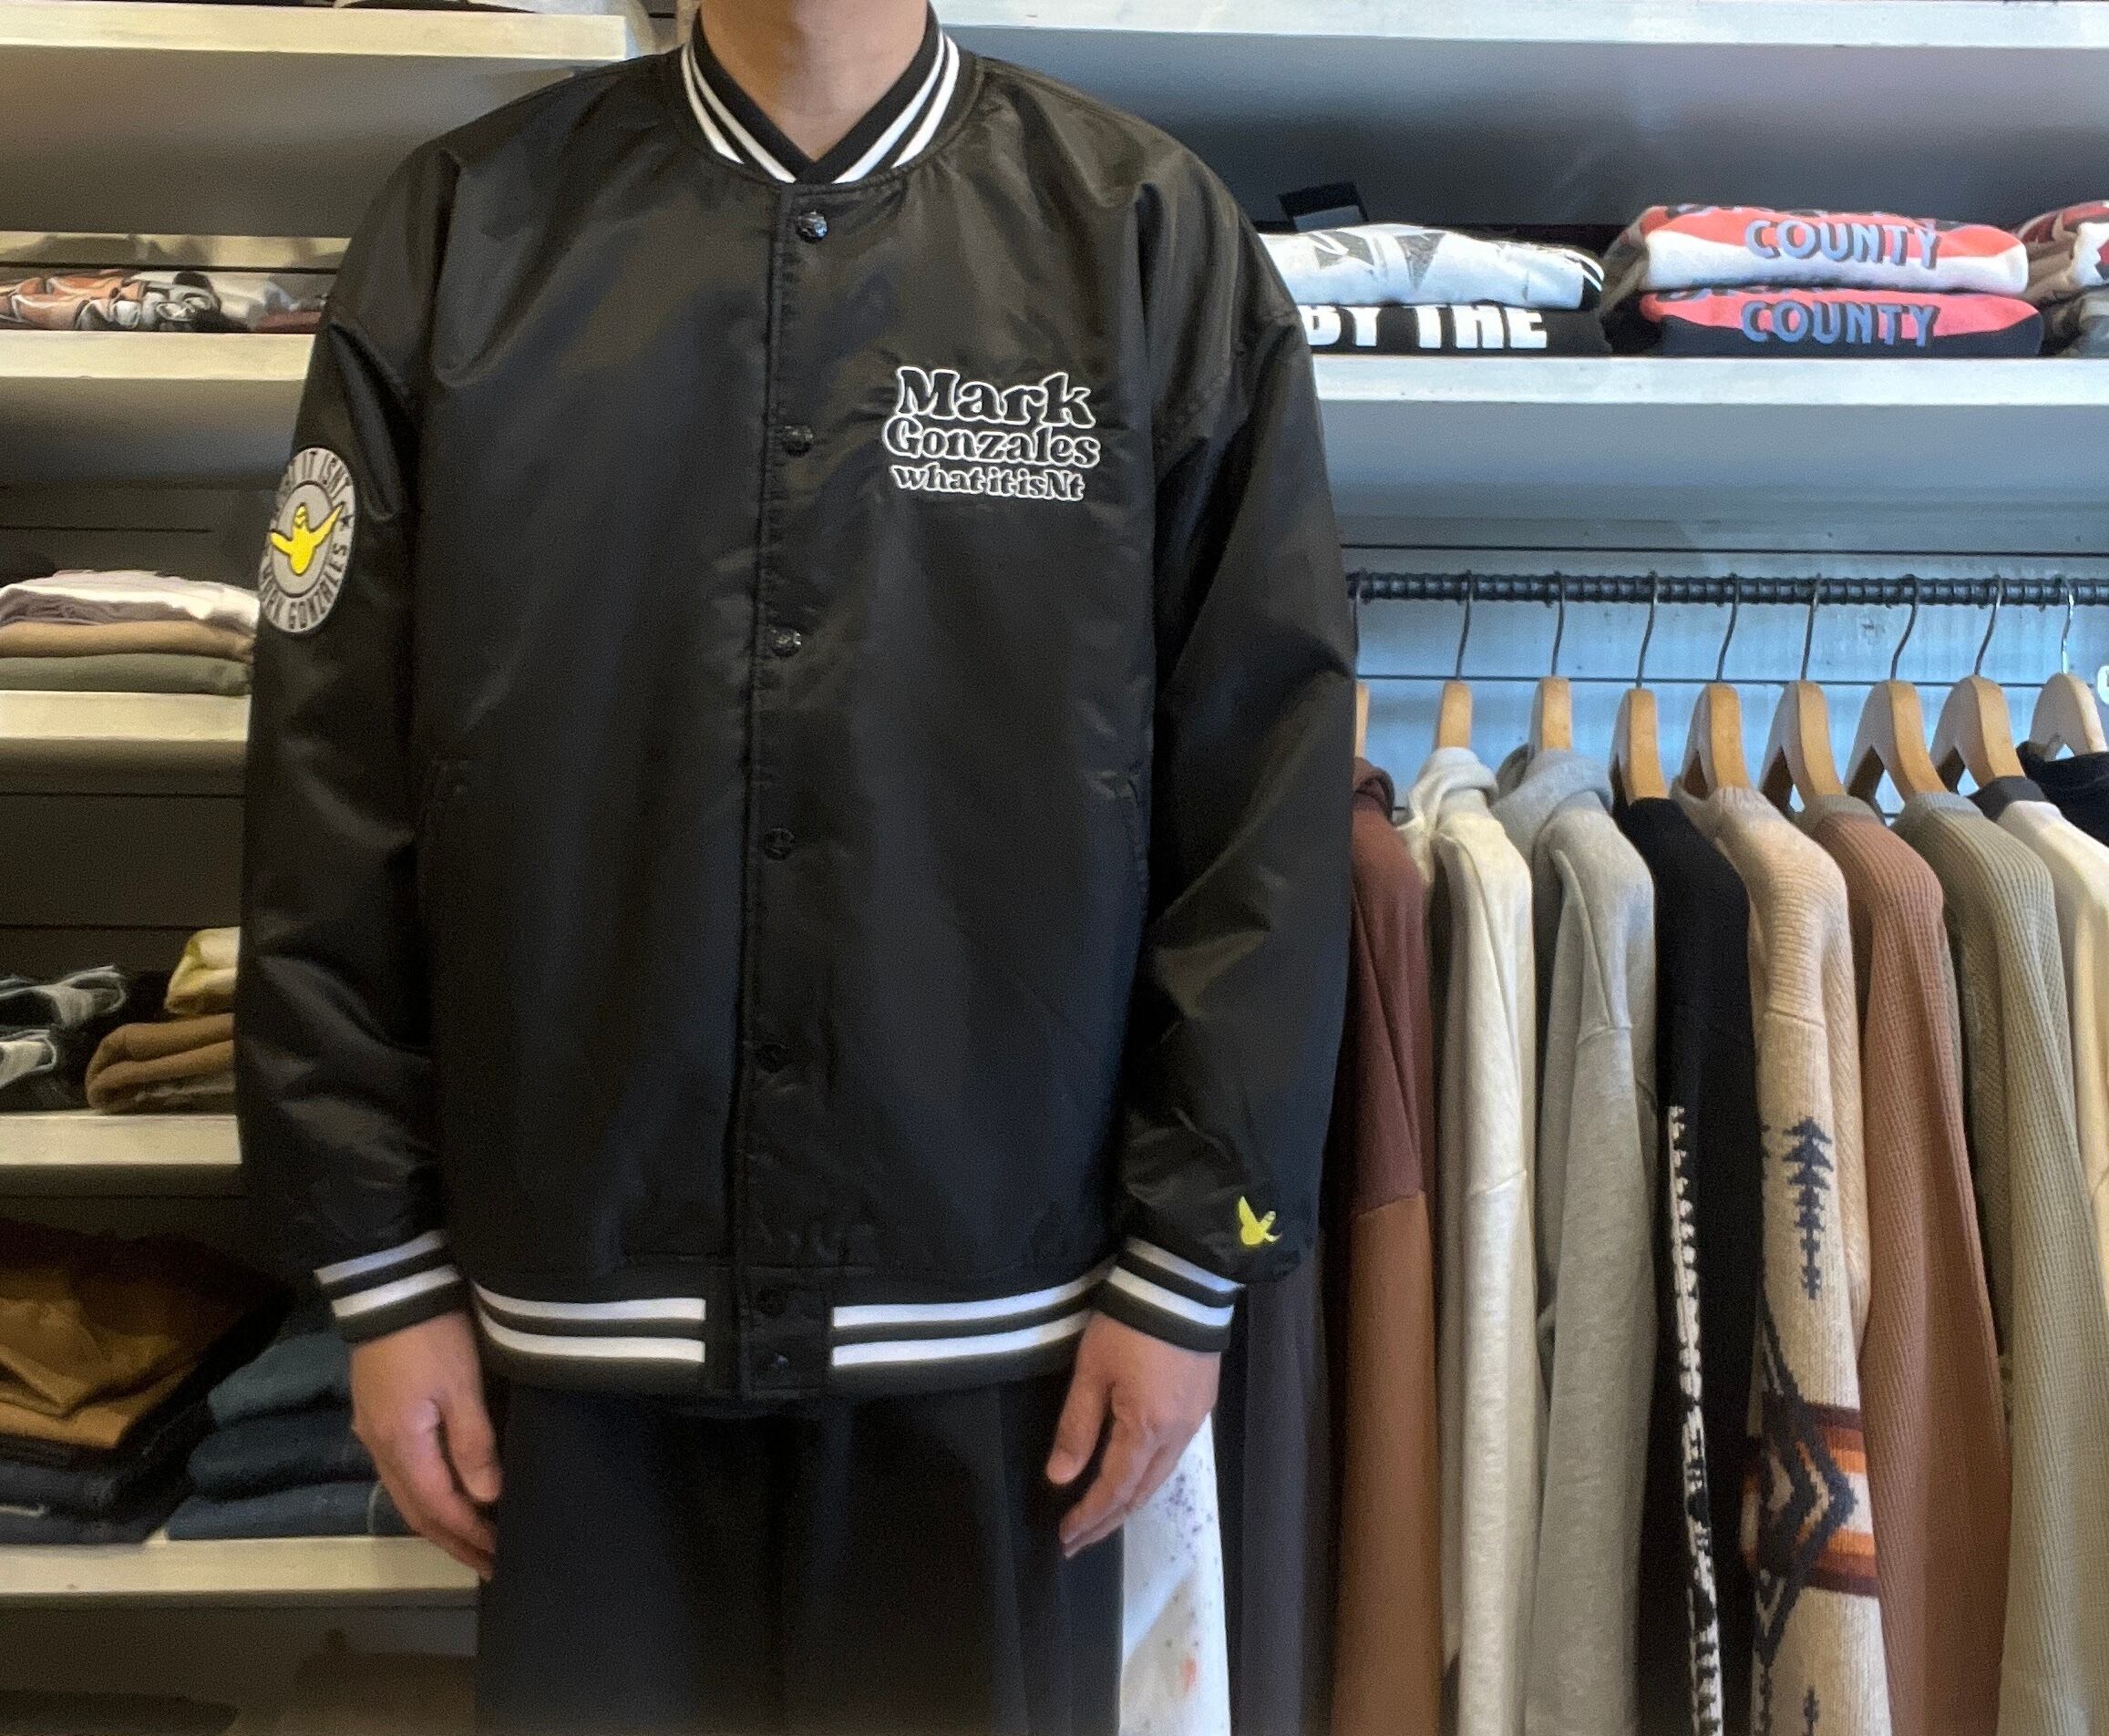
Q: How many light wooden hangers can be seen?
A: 9